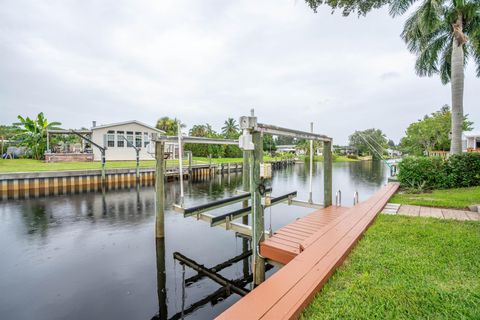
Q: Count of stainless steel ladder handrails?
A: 2